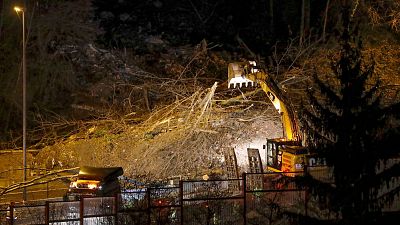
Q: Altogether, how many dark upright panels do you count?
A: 2